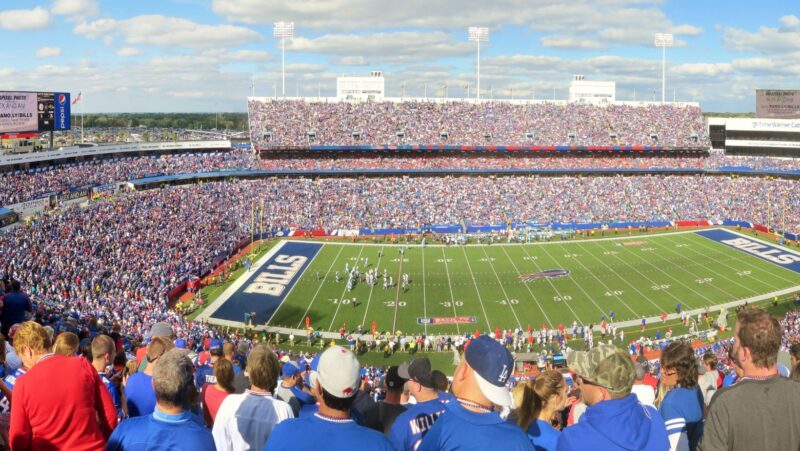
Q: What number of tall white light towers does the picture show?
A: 3